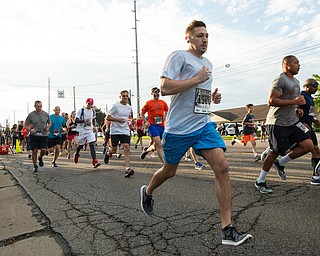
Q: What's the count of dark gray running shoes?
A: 2